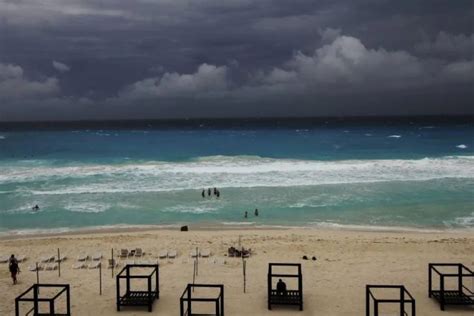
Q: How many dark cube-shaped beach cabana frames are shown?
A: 6